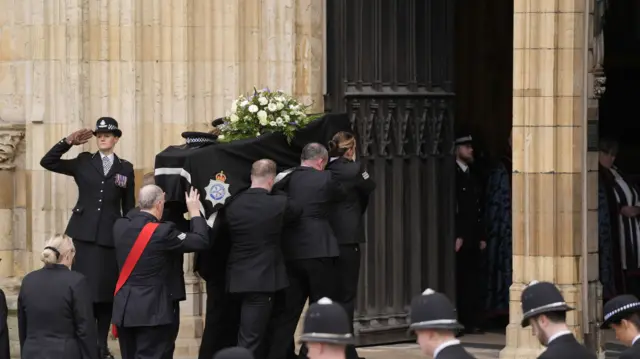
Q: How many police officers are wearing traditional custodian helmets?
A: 3